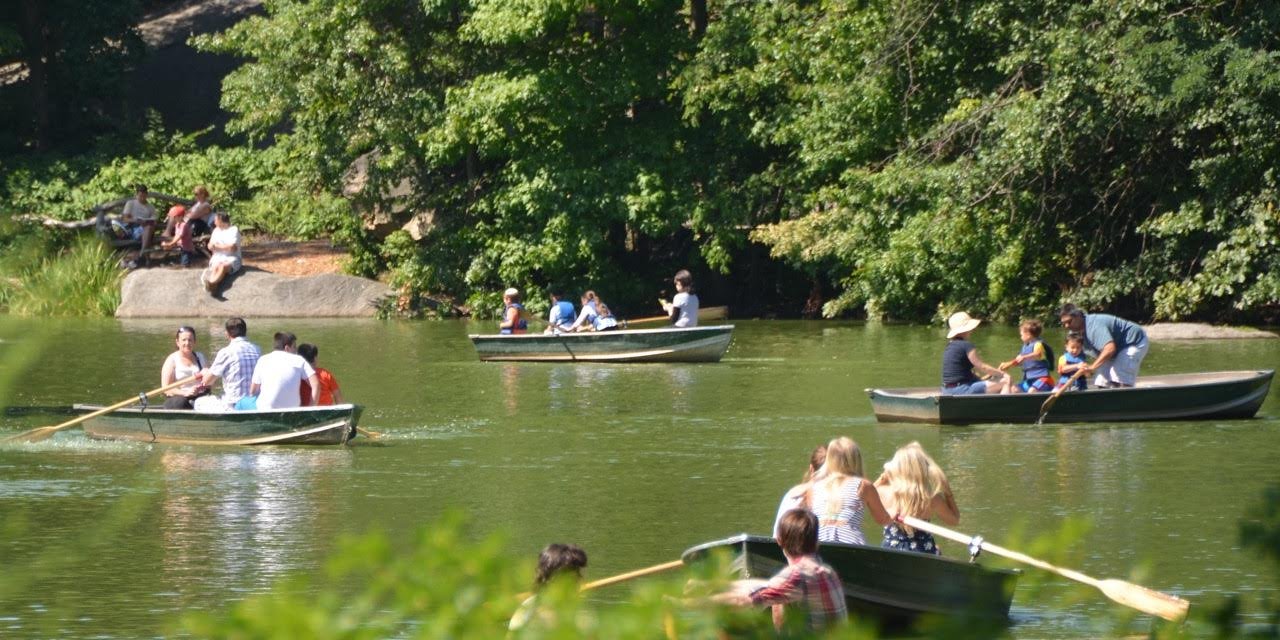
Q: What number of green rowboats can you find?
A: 4